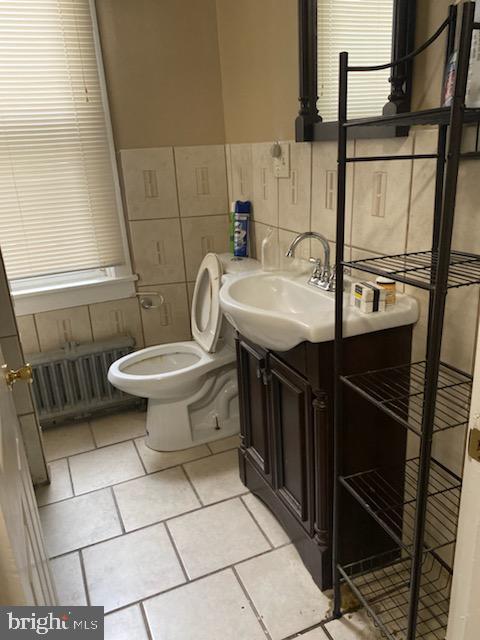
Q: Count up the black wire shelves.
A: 5